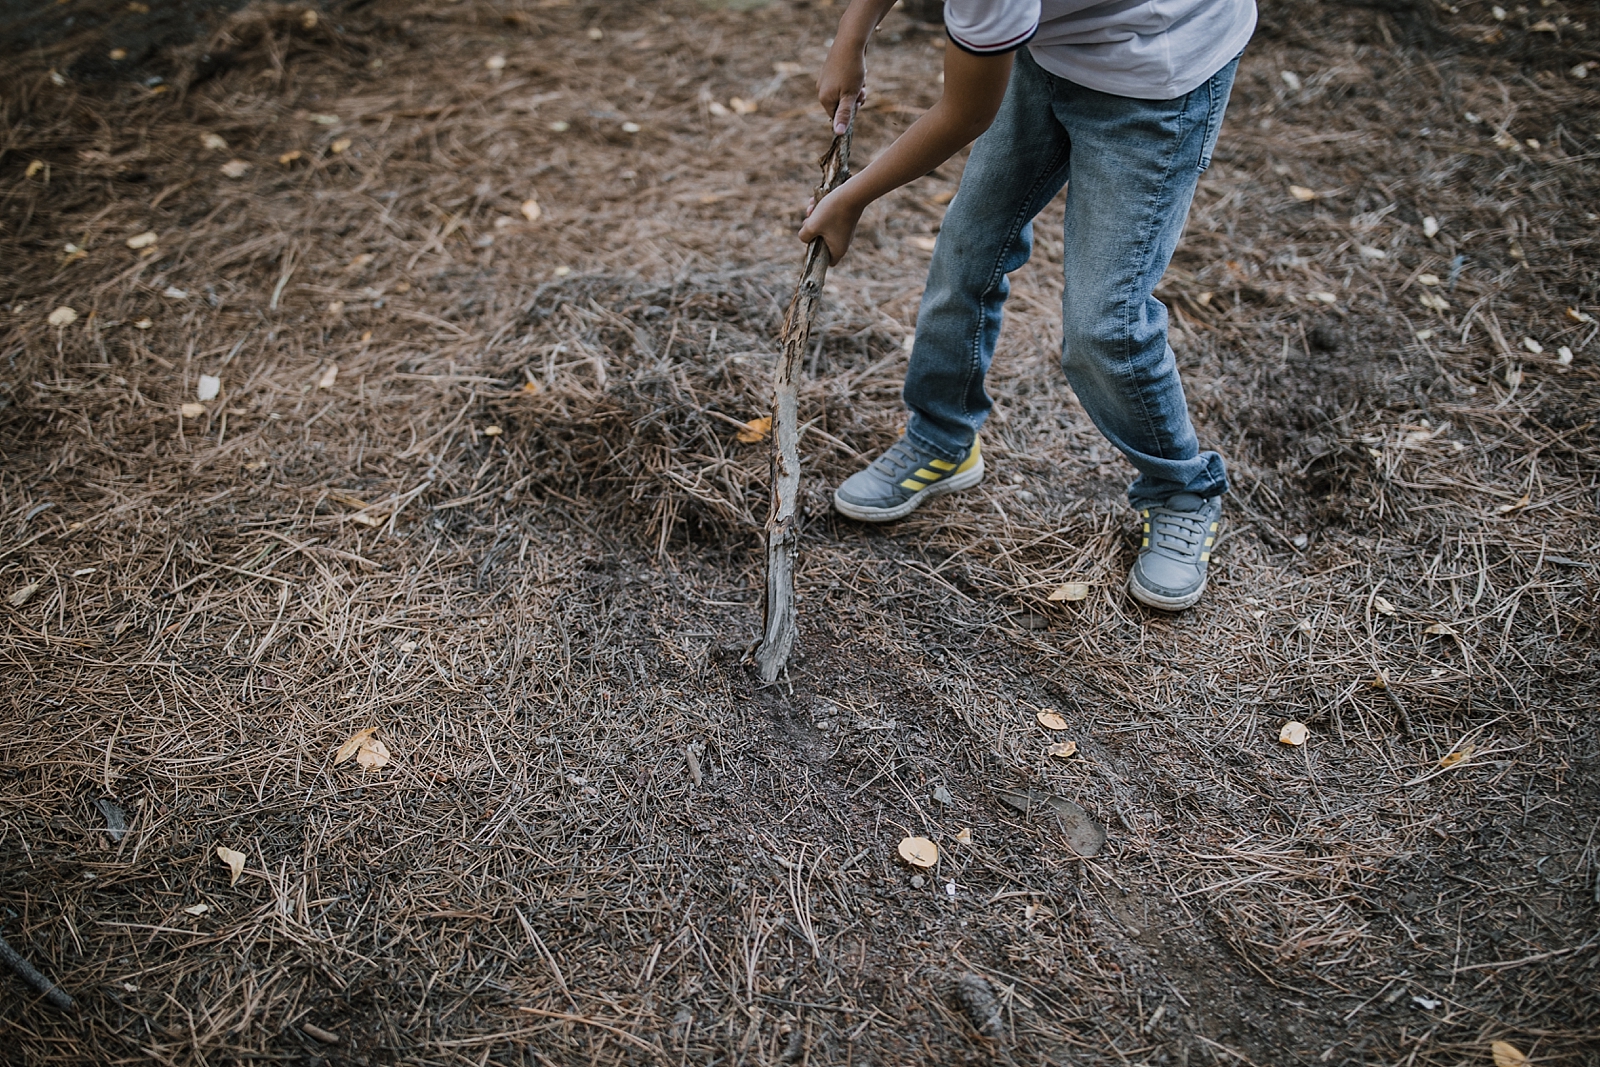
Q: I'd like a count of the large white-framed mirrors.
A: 0